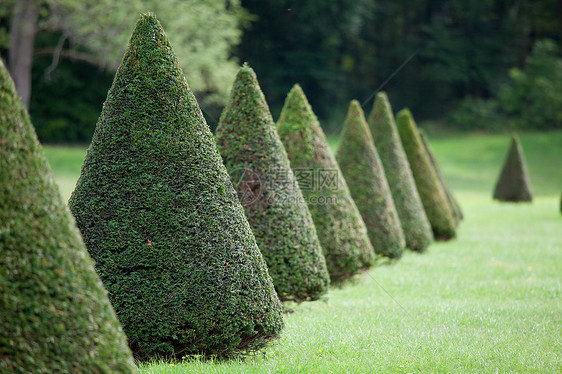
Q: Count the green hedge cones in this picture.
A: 9